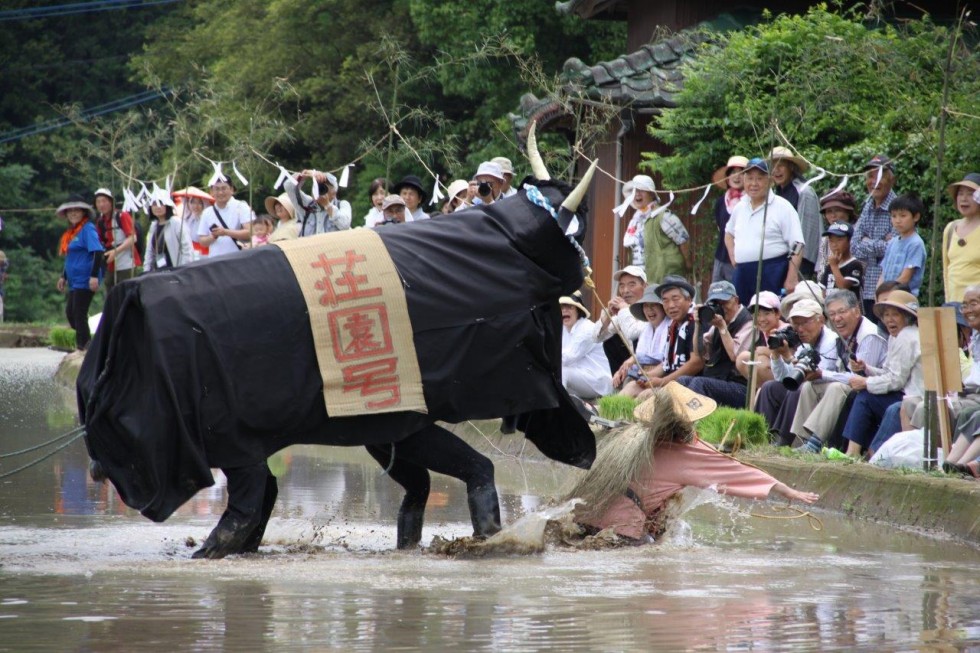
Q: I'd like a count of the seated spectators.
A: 13